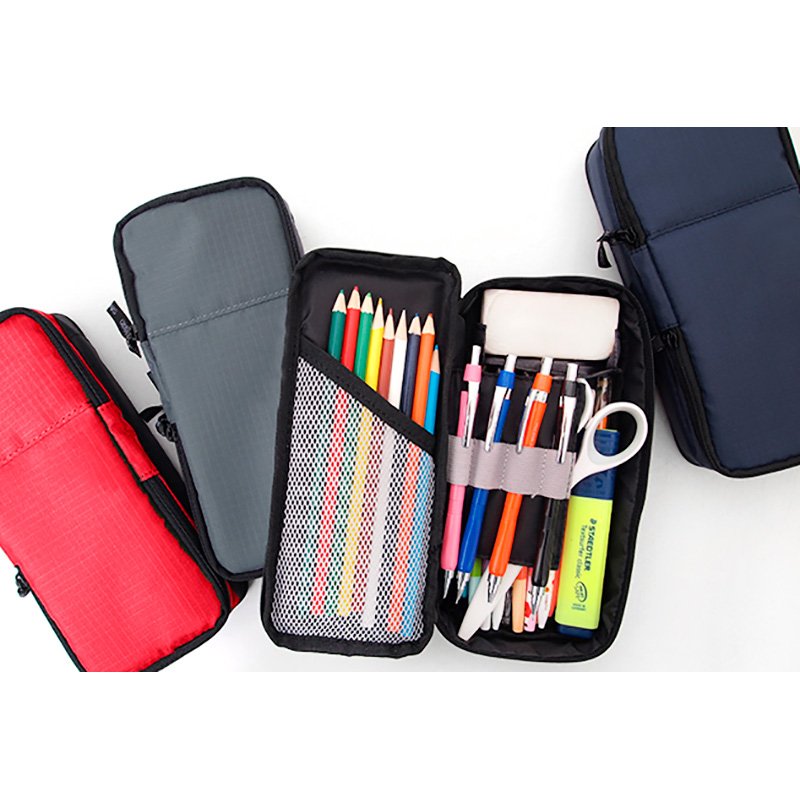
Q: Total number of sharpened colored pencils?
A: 9